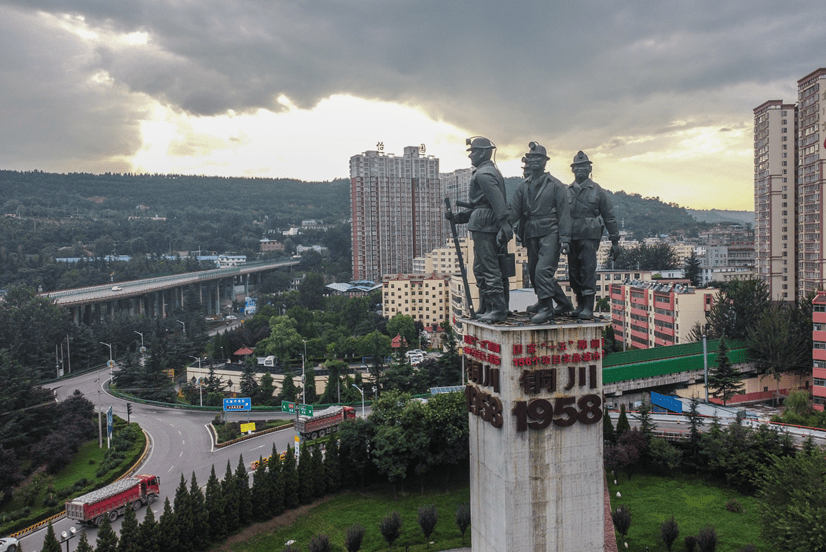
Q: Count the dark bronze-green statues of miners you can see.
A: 4